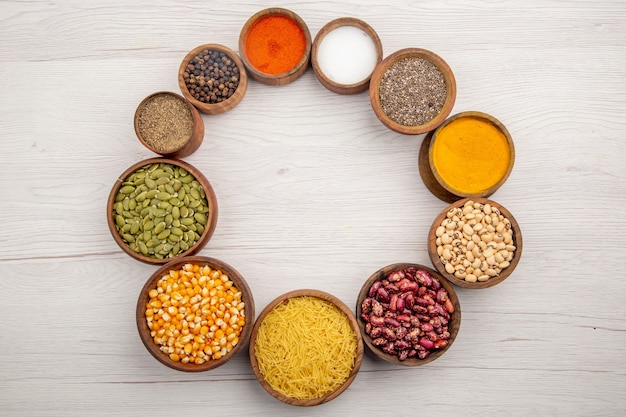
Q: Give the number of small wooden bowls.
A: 11